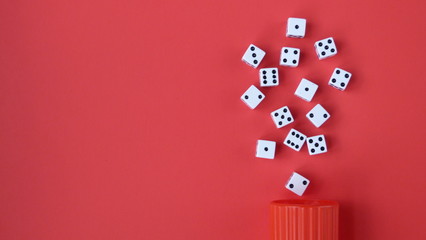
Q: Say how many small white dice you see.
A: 14